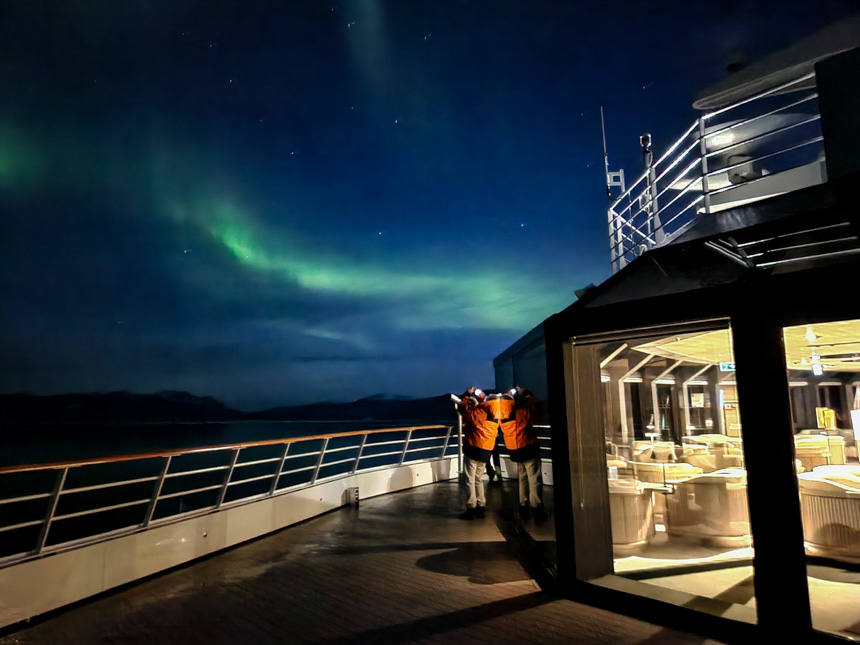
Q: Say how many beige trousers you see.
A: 2